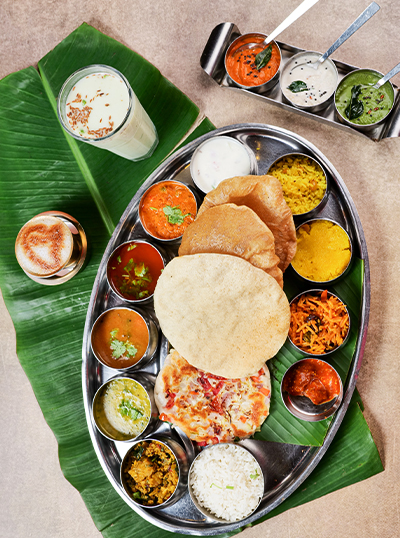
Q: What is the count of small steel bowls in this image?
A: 14